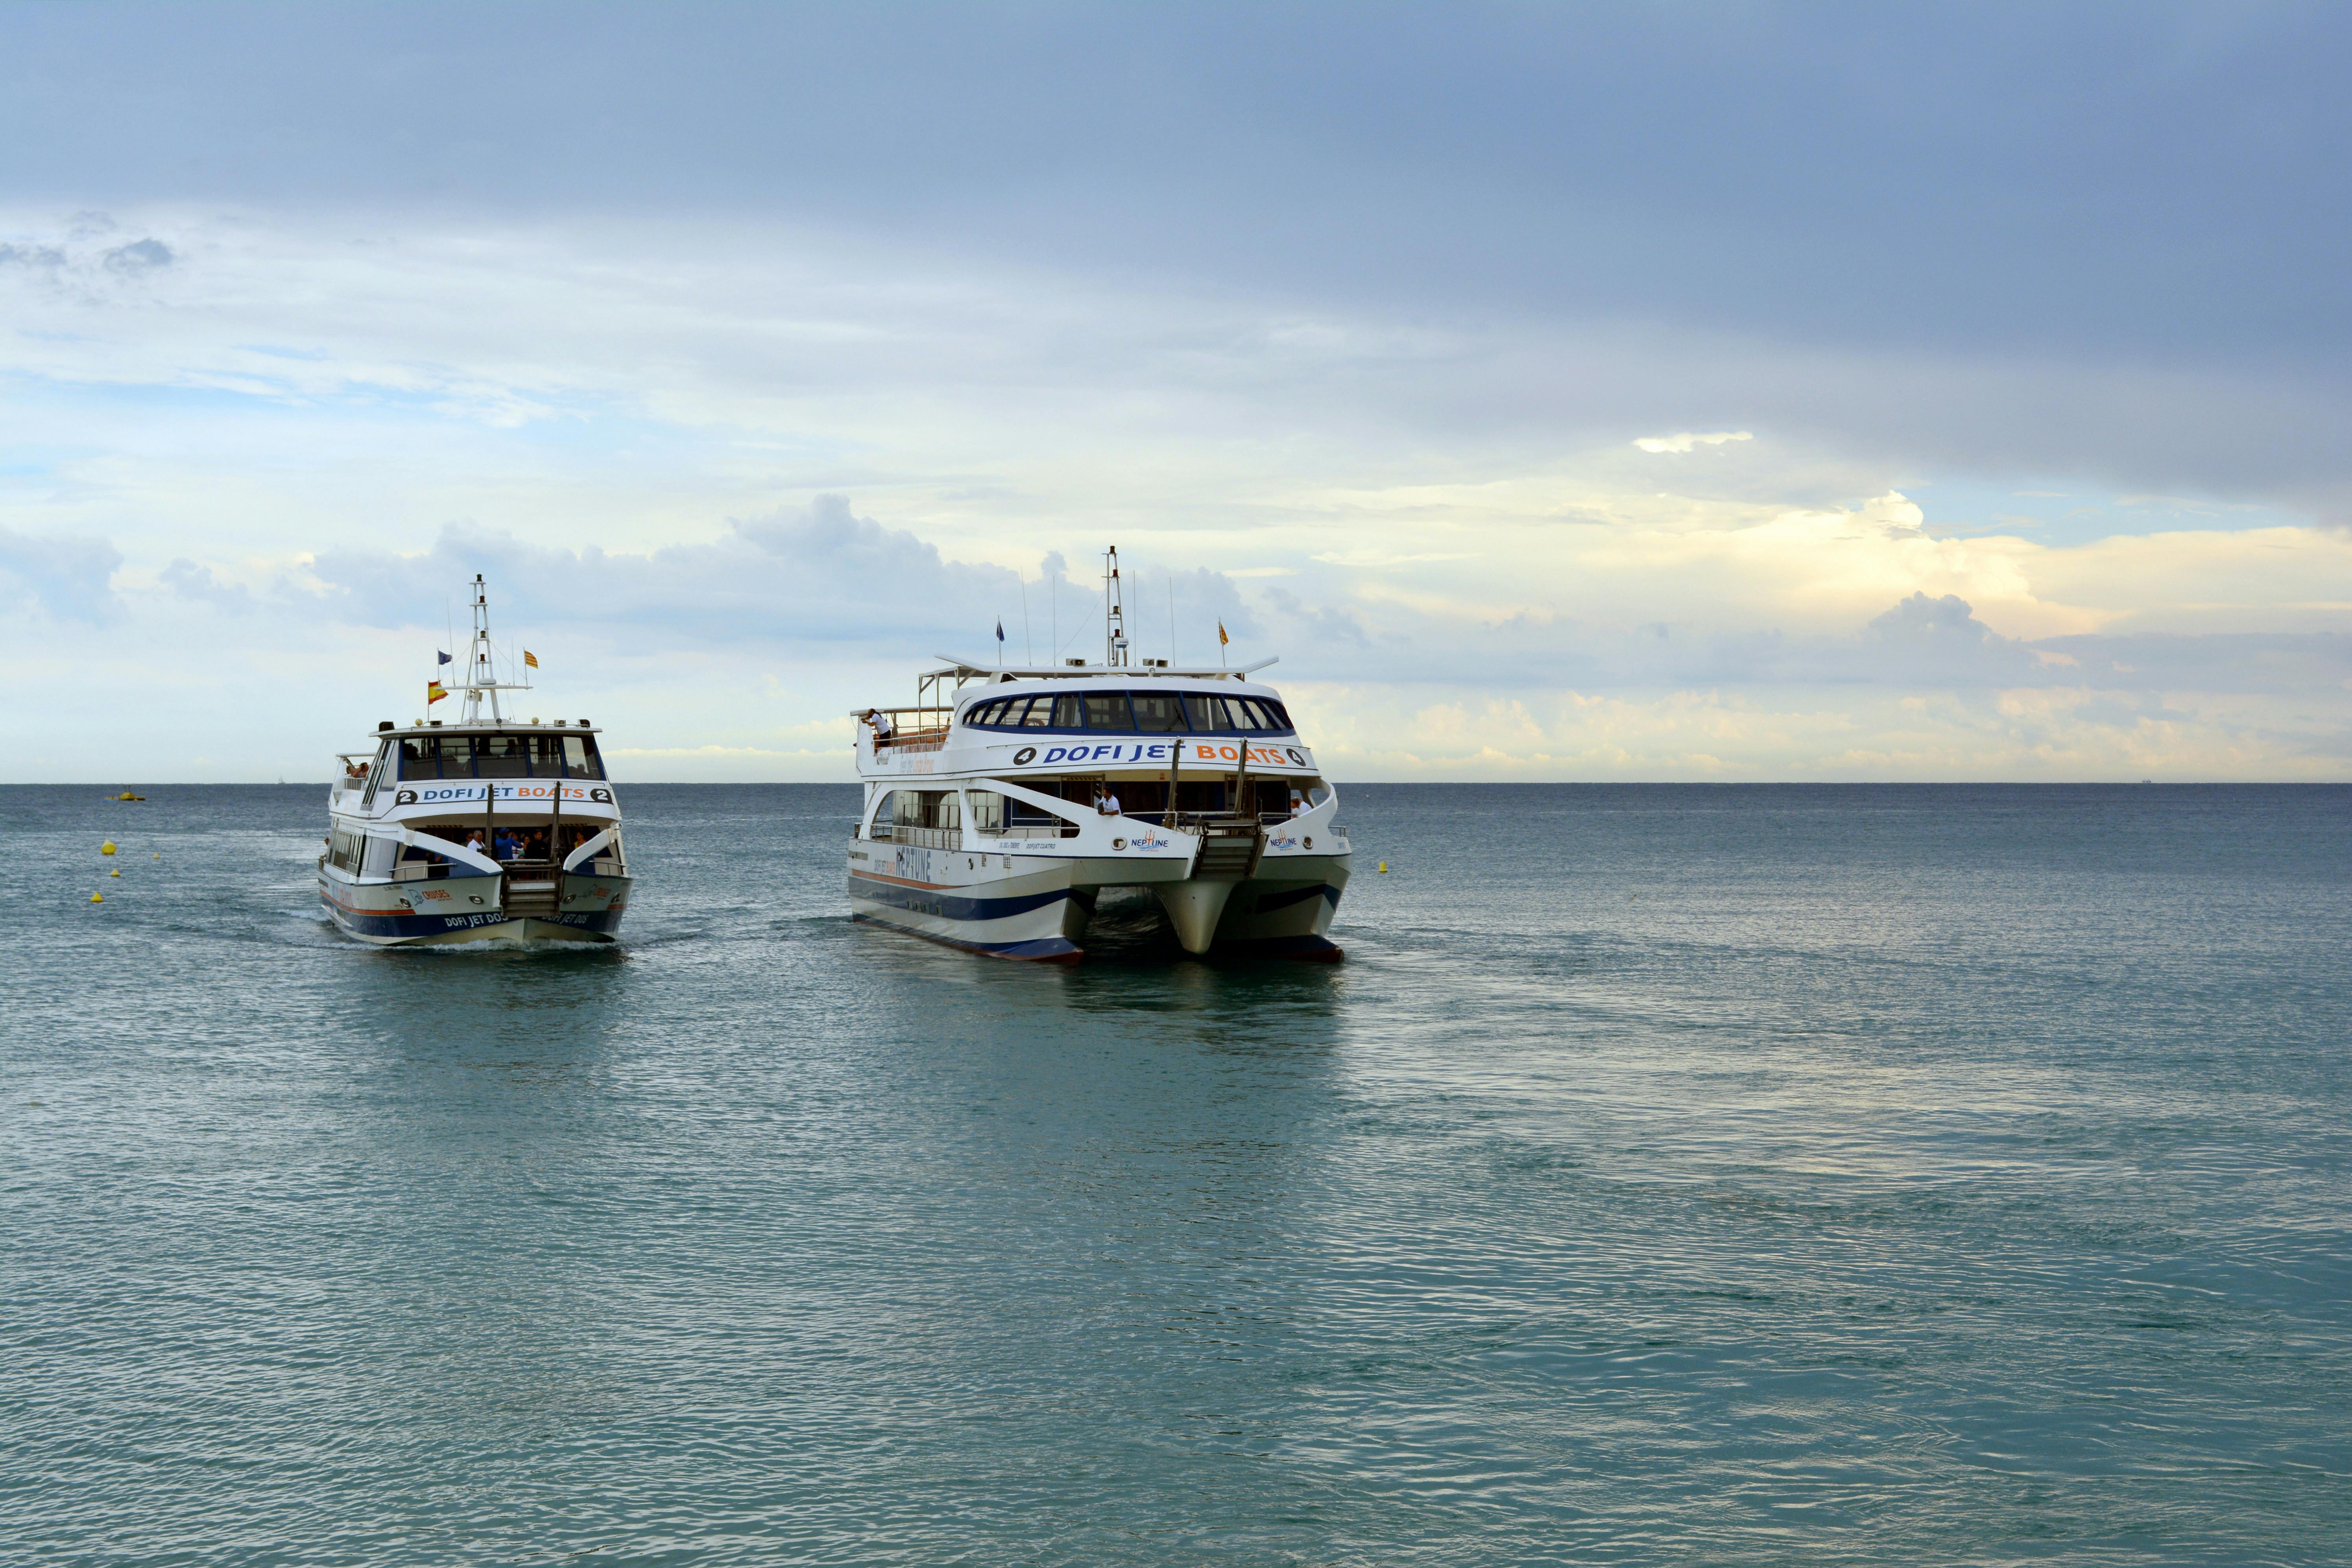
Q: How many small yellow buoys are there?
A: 5